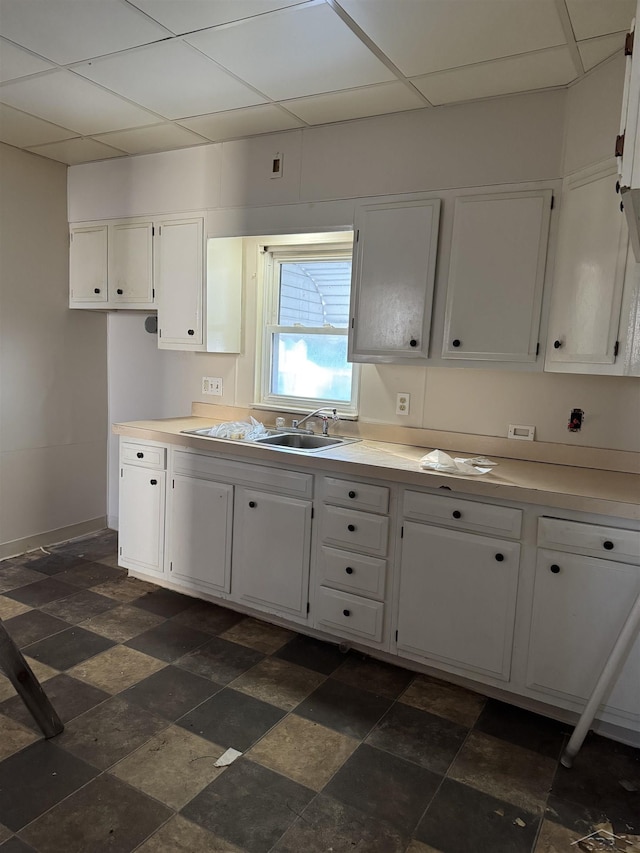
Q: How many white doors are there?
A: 11